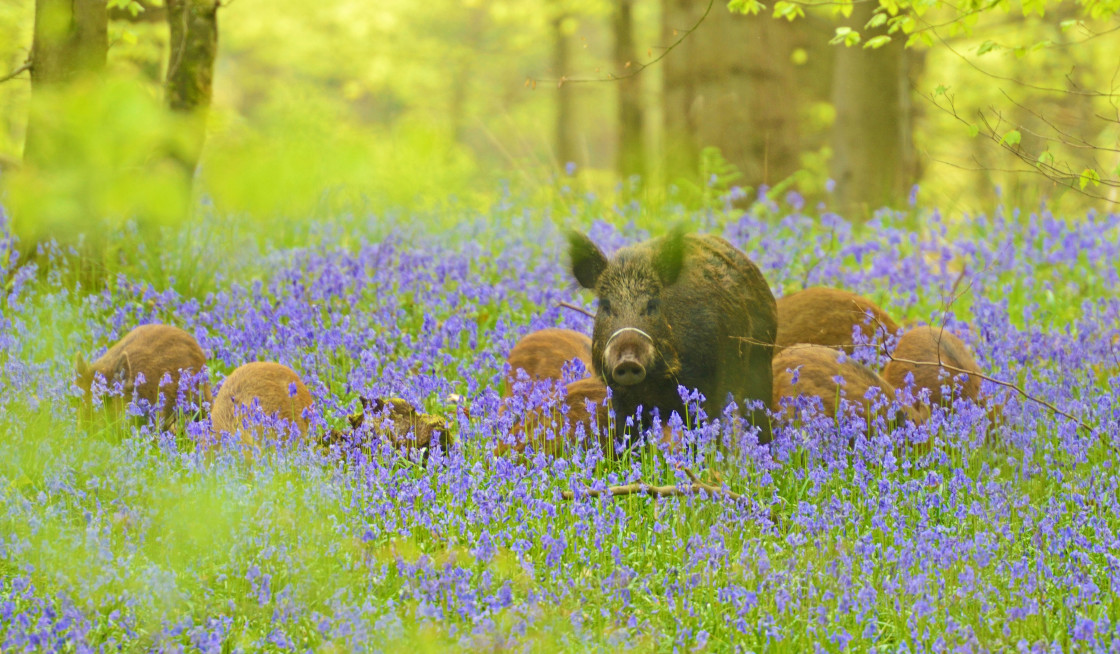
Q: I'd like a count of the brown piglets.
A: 7